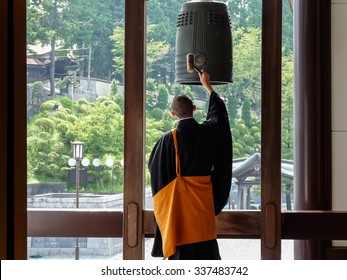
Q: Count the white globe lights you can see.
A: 5